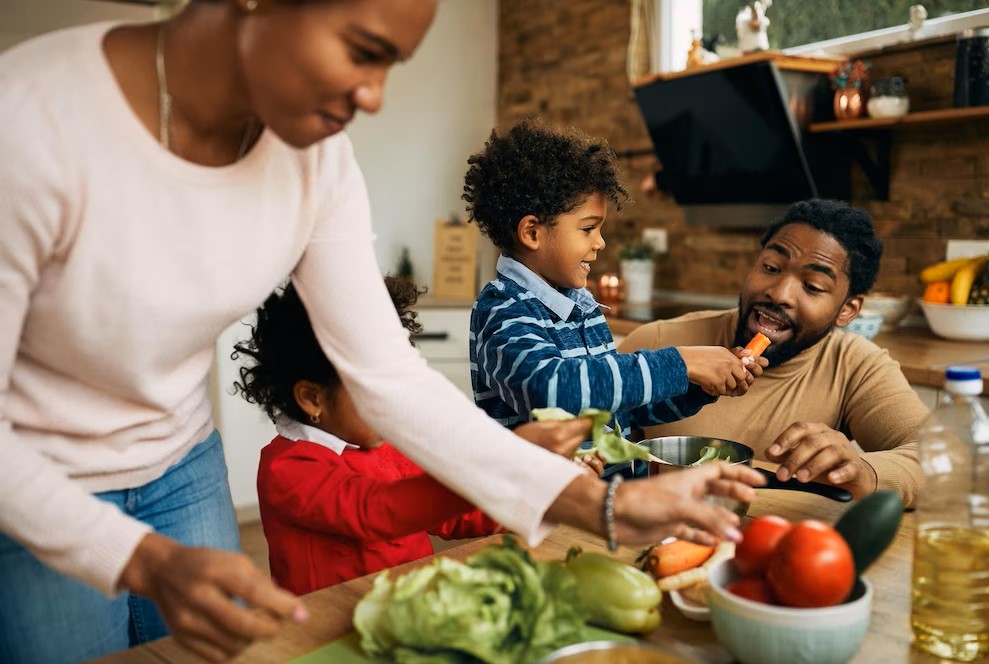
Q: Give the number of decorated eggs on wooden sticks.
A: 0